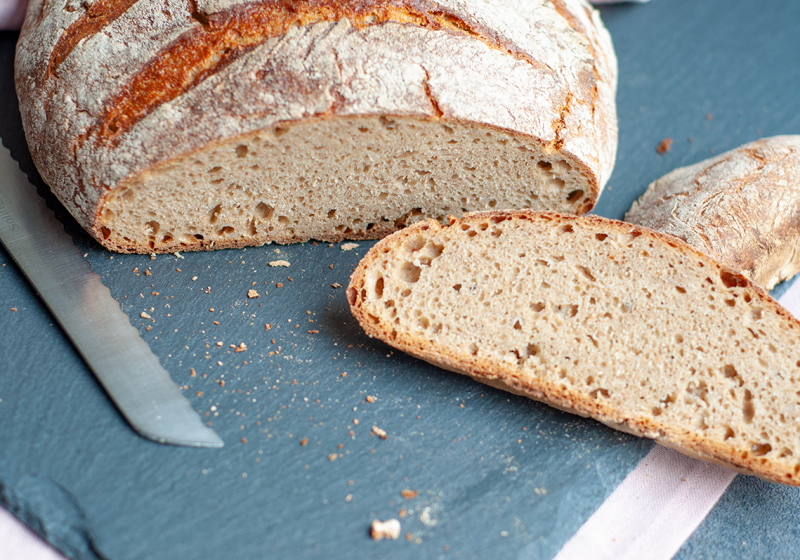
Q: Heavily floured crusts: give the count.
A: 2